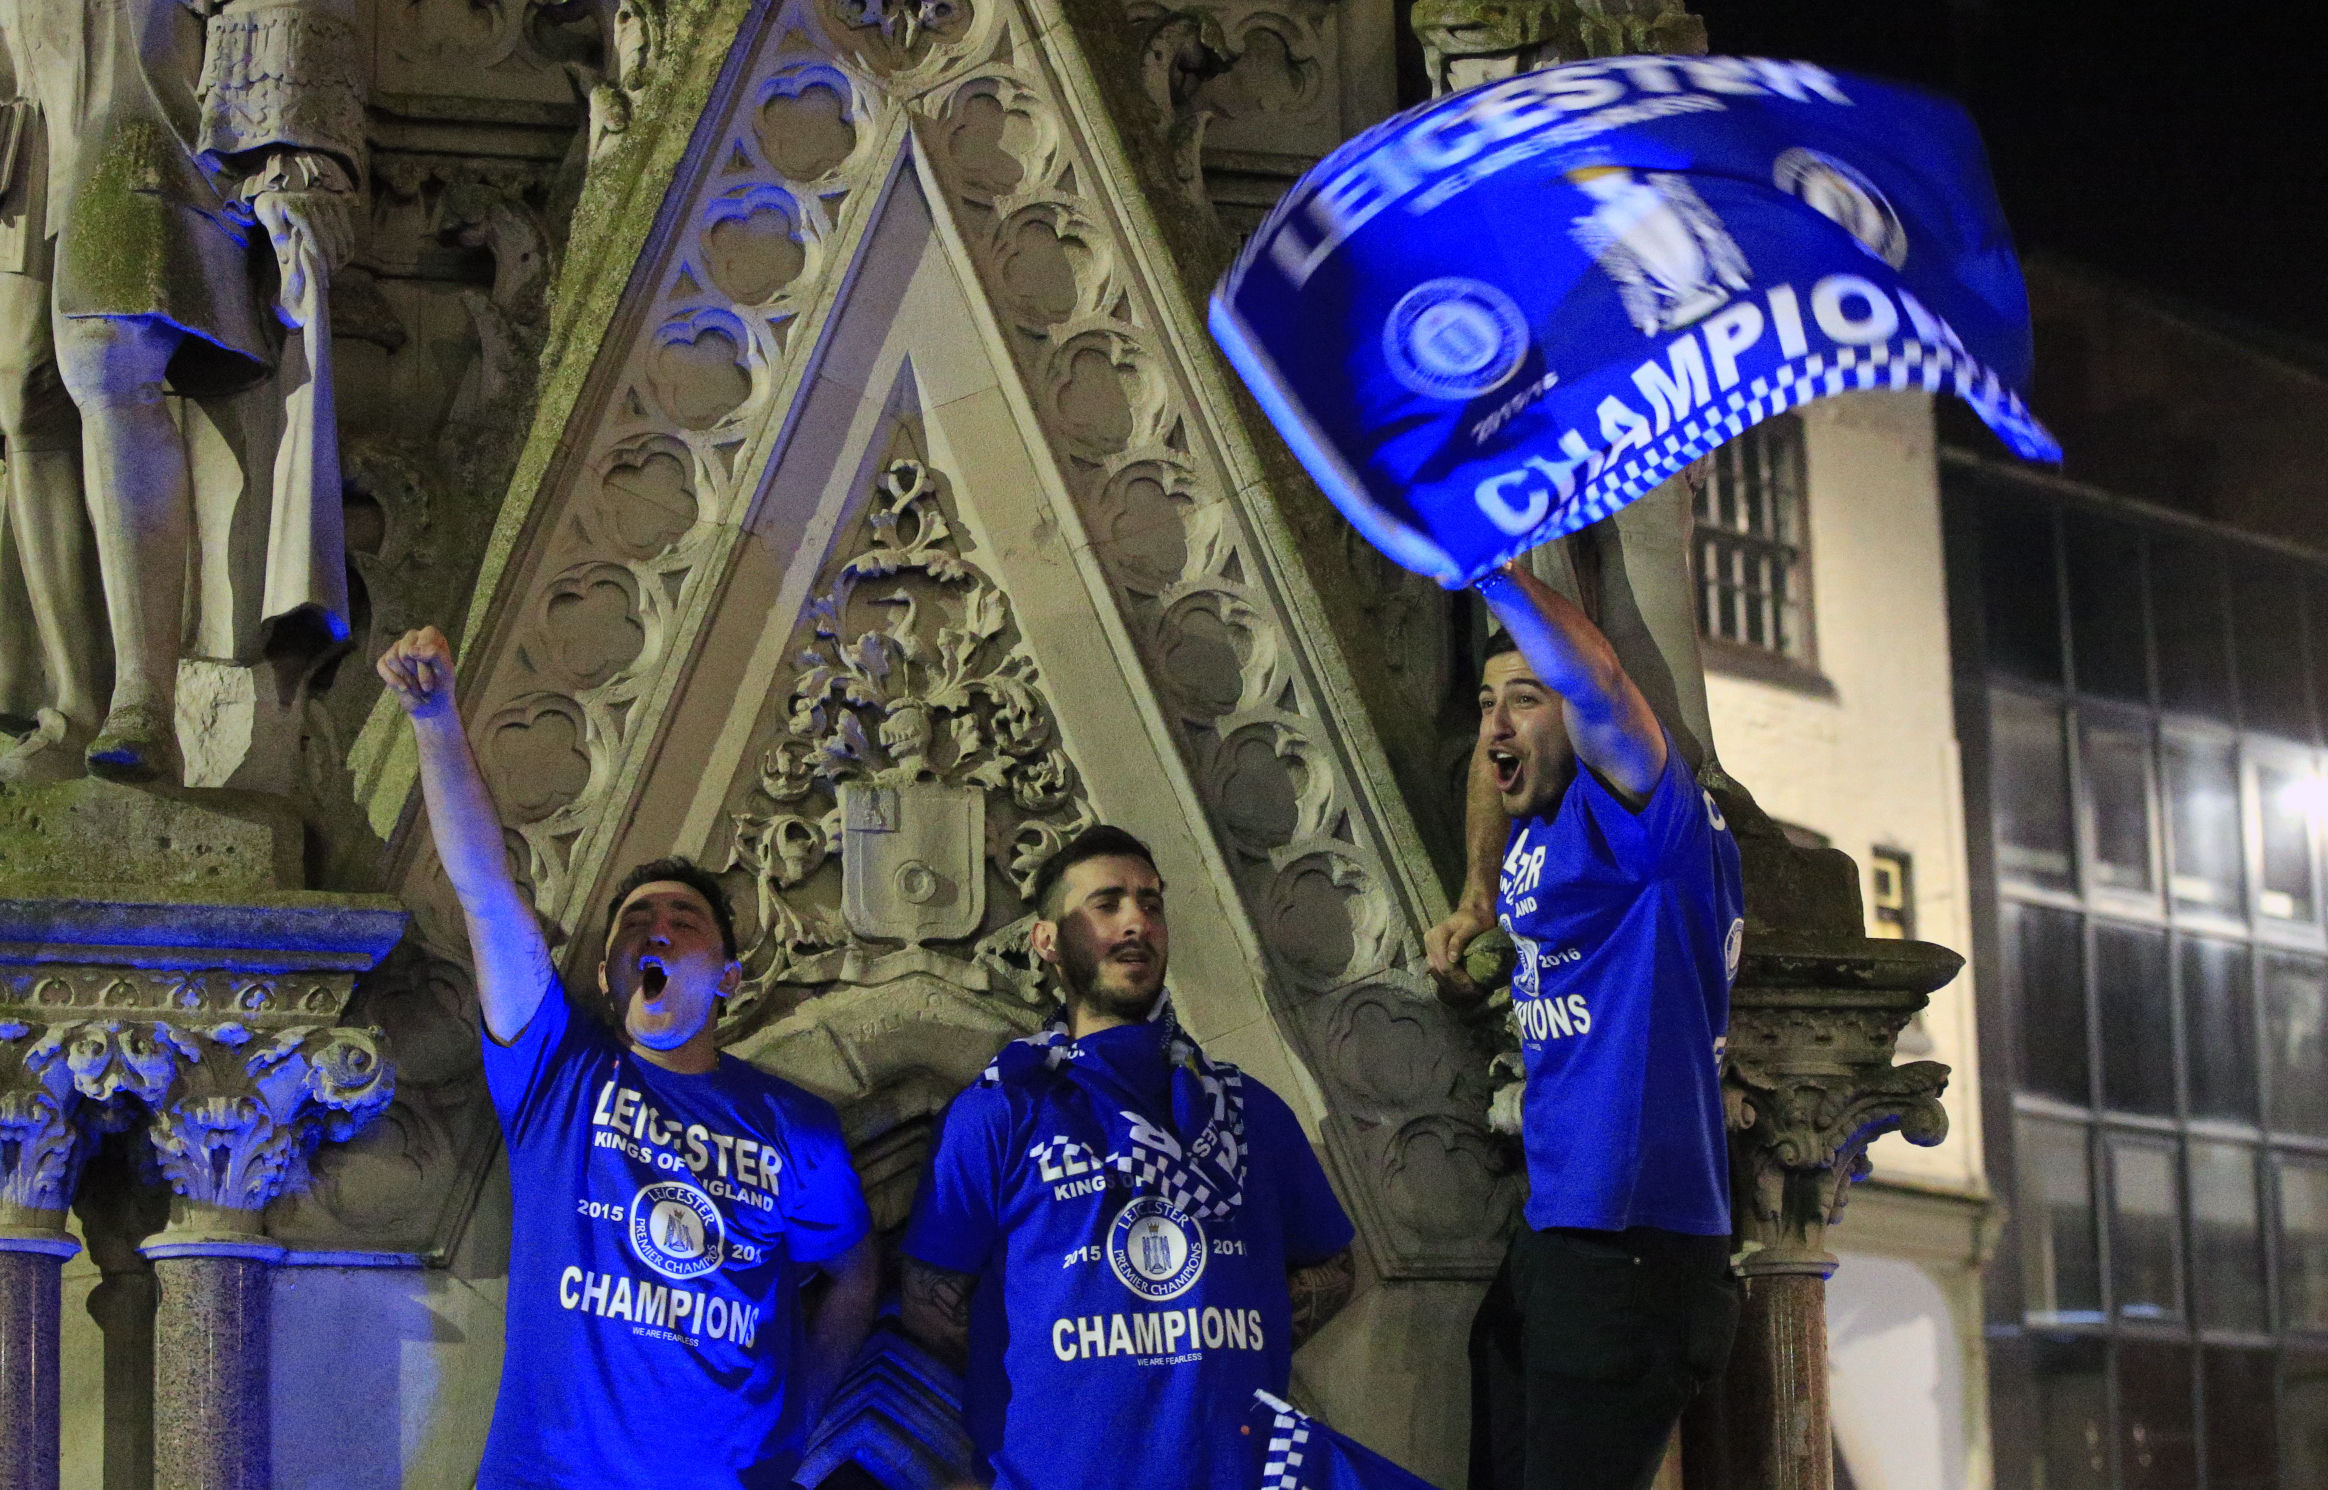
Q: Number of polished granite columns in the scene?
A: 3